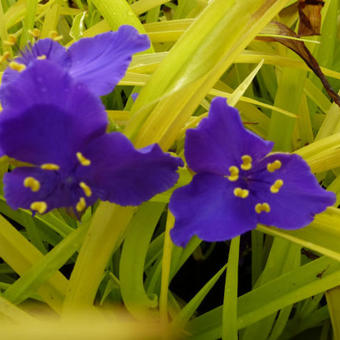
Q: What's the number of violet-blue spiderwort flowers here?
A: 3